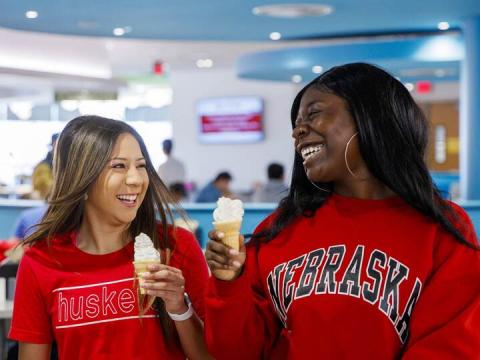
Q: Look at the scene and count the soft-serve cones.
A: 2